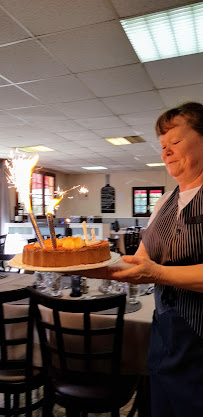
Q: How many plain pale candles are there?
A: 2